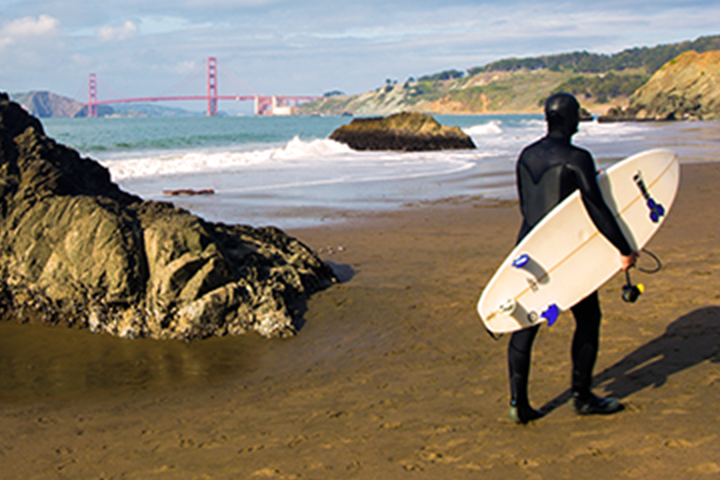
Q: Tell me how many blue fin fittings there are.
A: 2